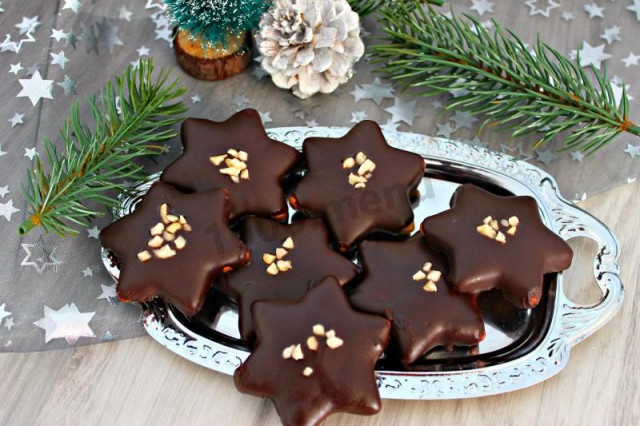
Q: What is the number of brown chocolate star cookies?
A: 7